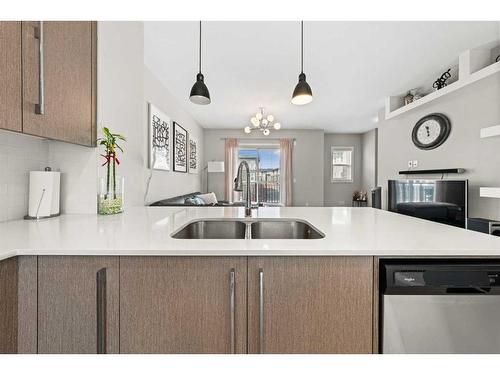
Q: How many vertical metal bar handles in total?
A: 4